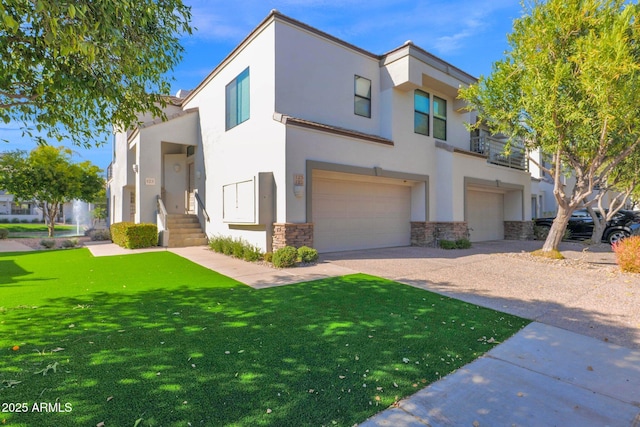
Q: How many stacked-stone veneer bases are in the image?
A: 3